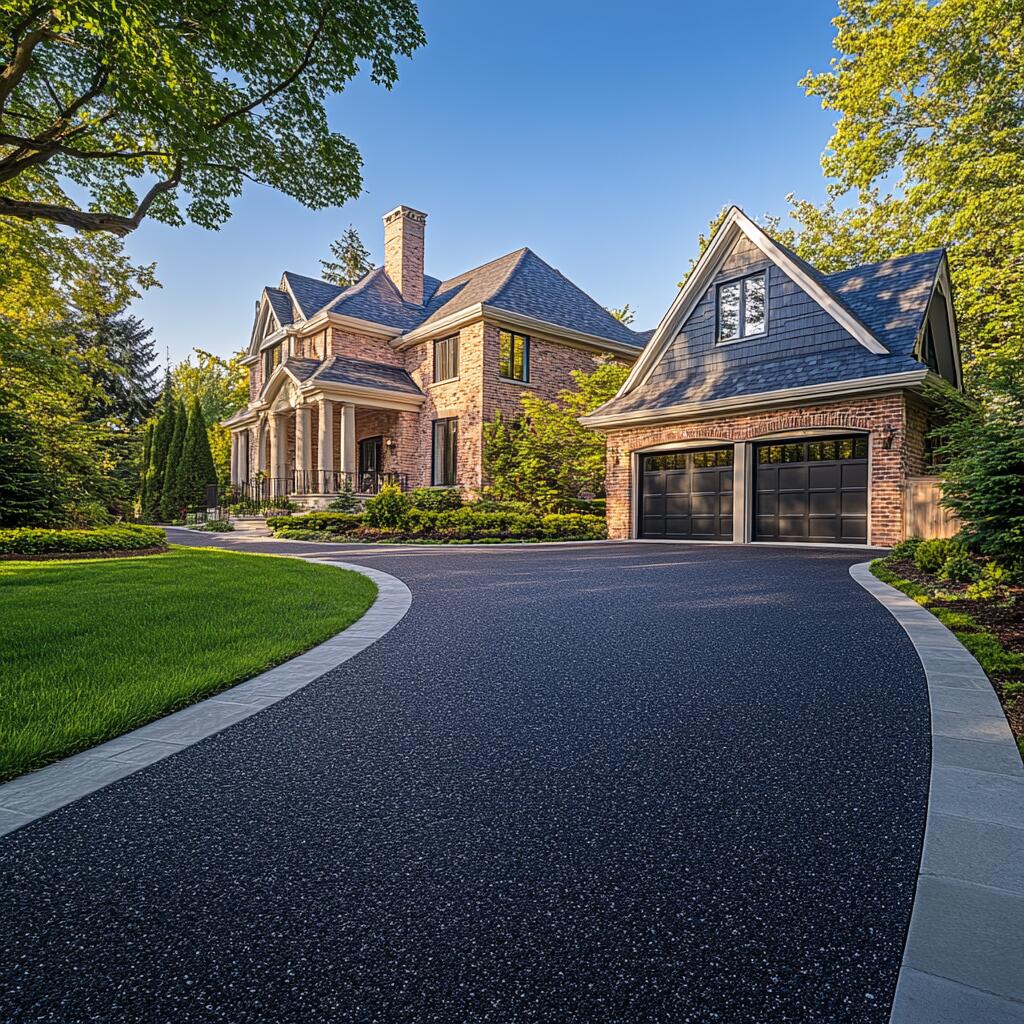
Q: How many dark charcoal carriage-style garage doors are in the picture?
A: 2